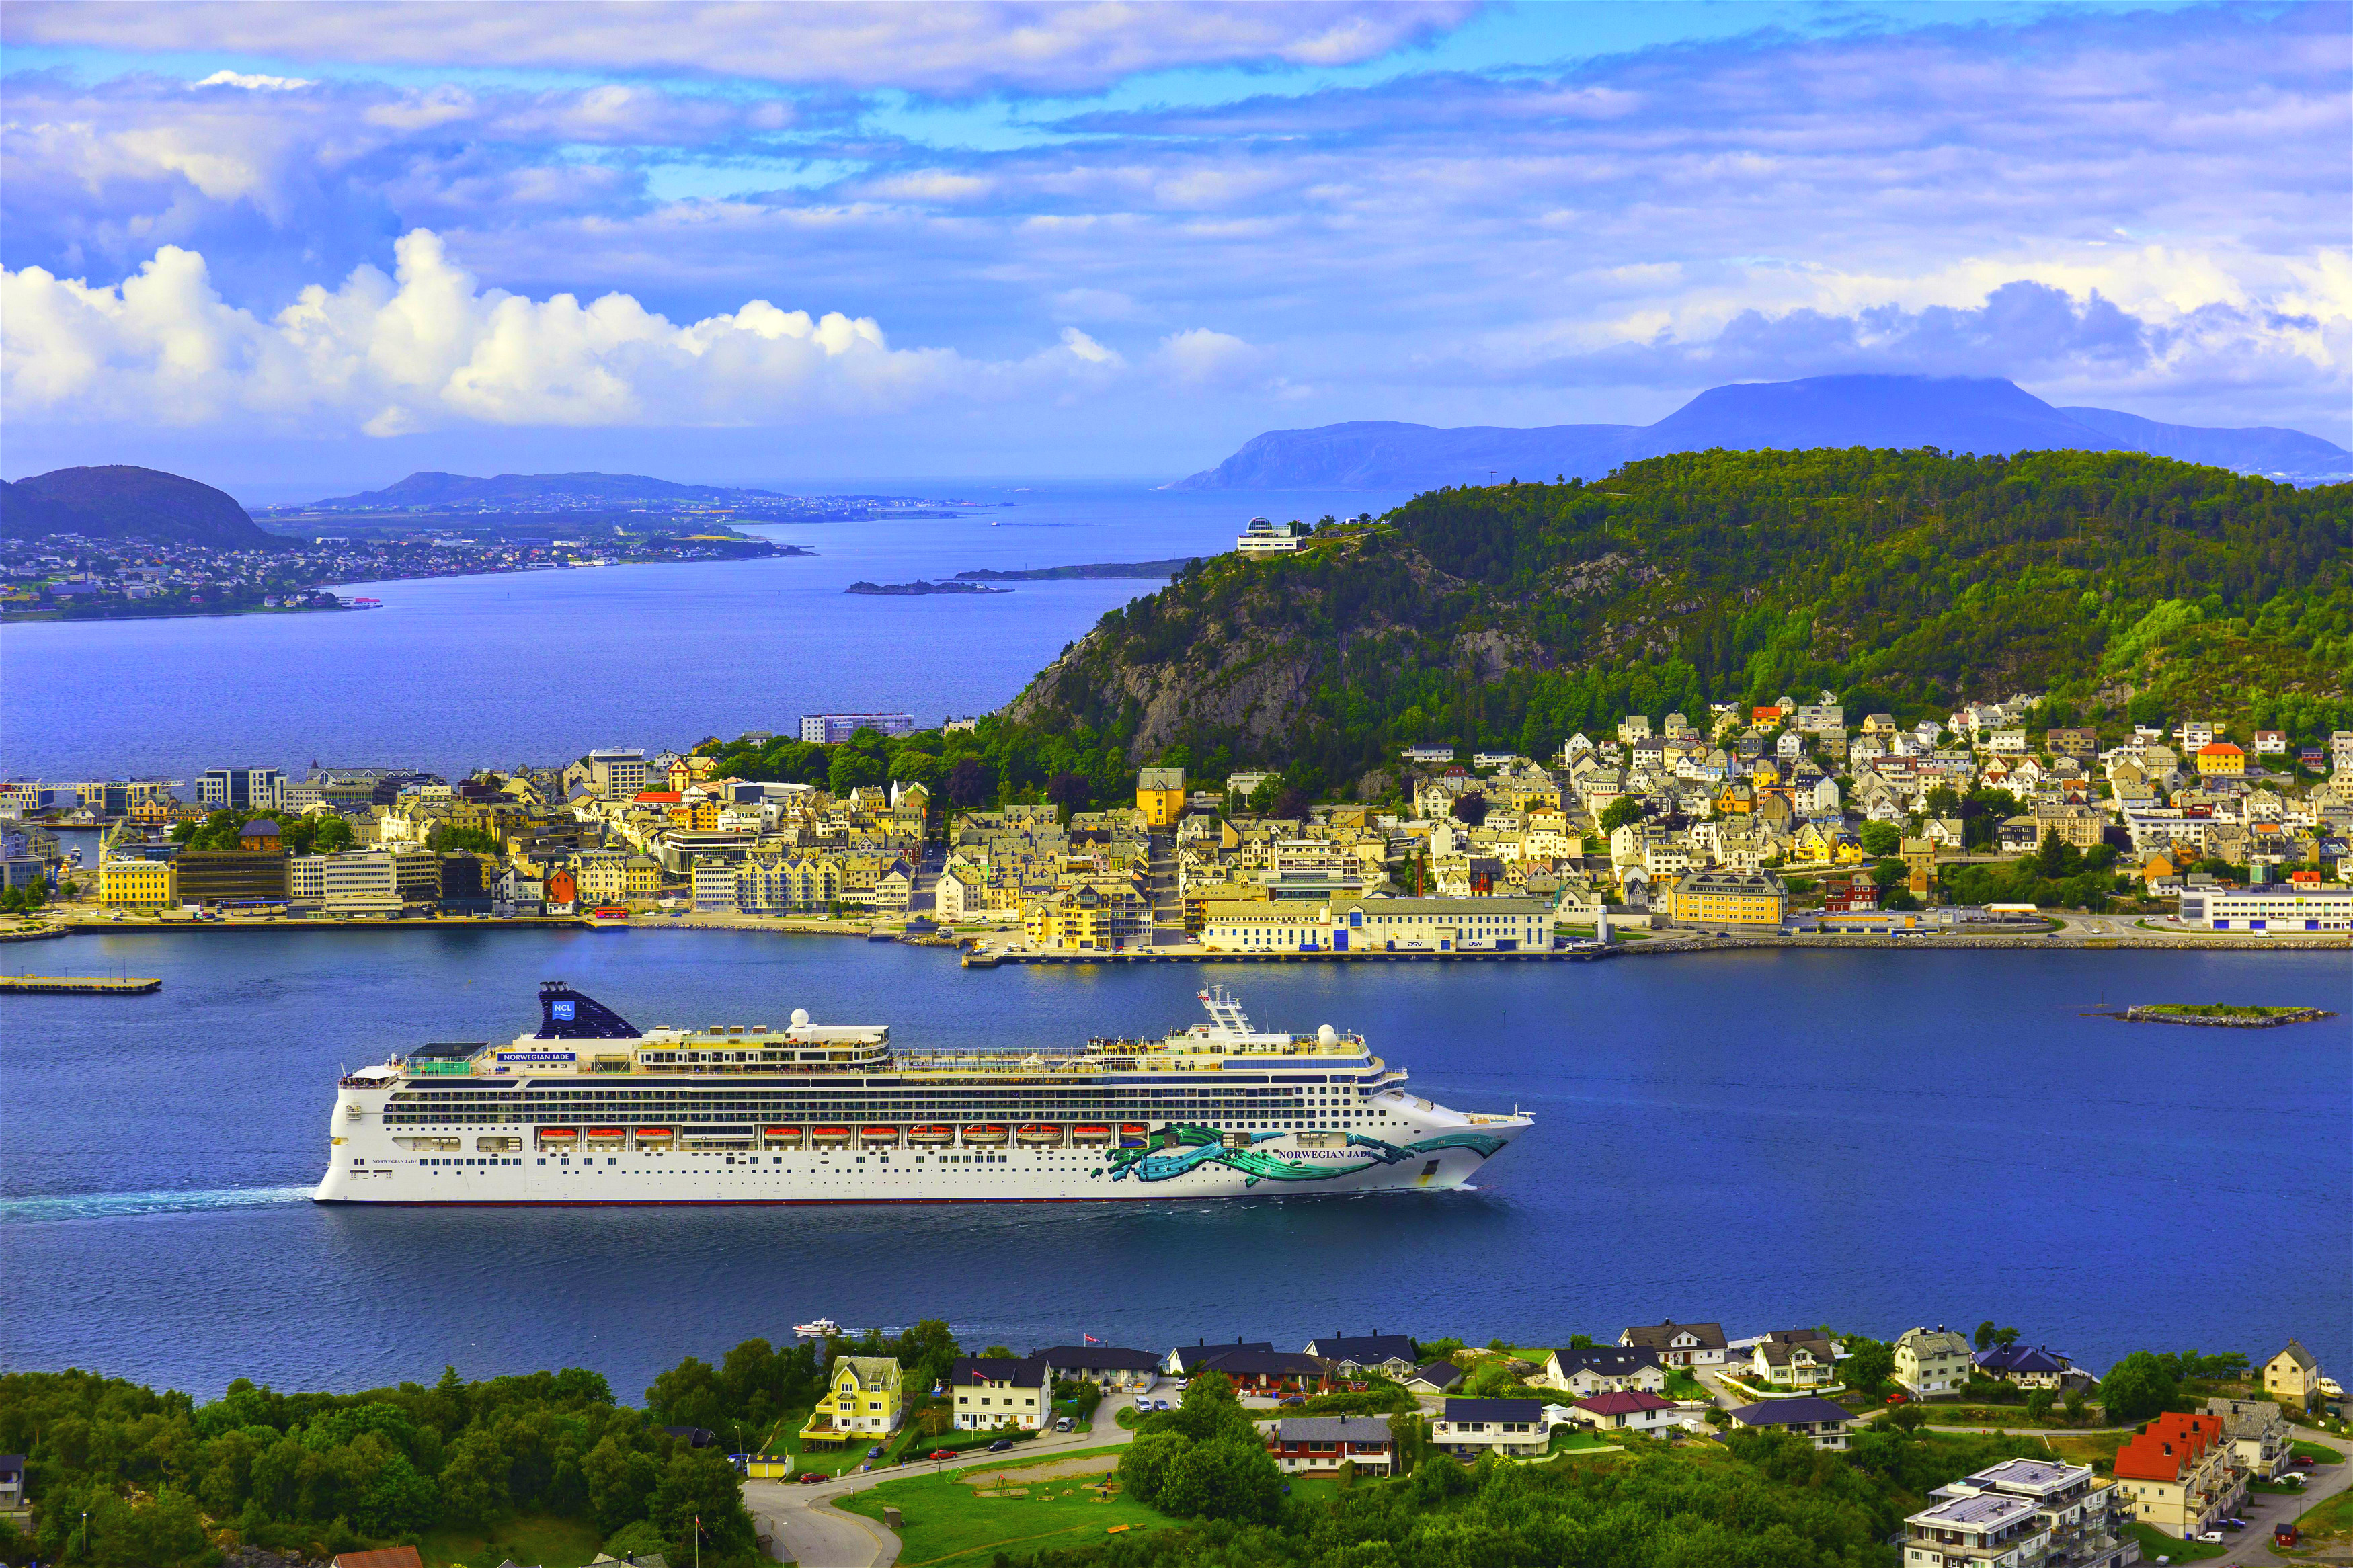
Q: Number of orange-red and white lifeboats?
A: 11